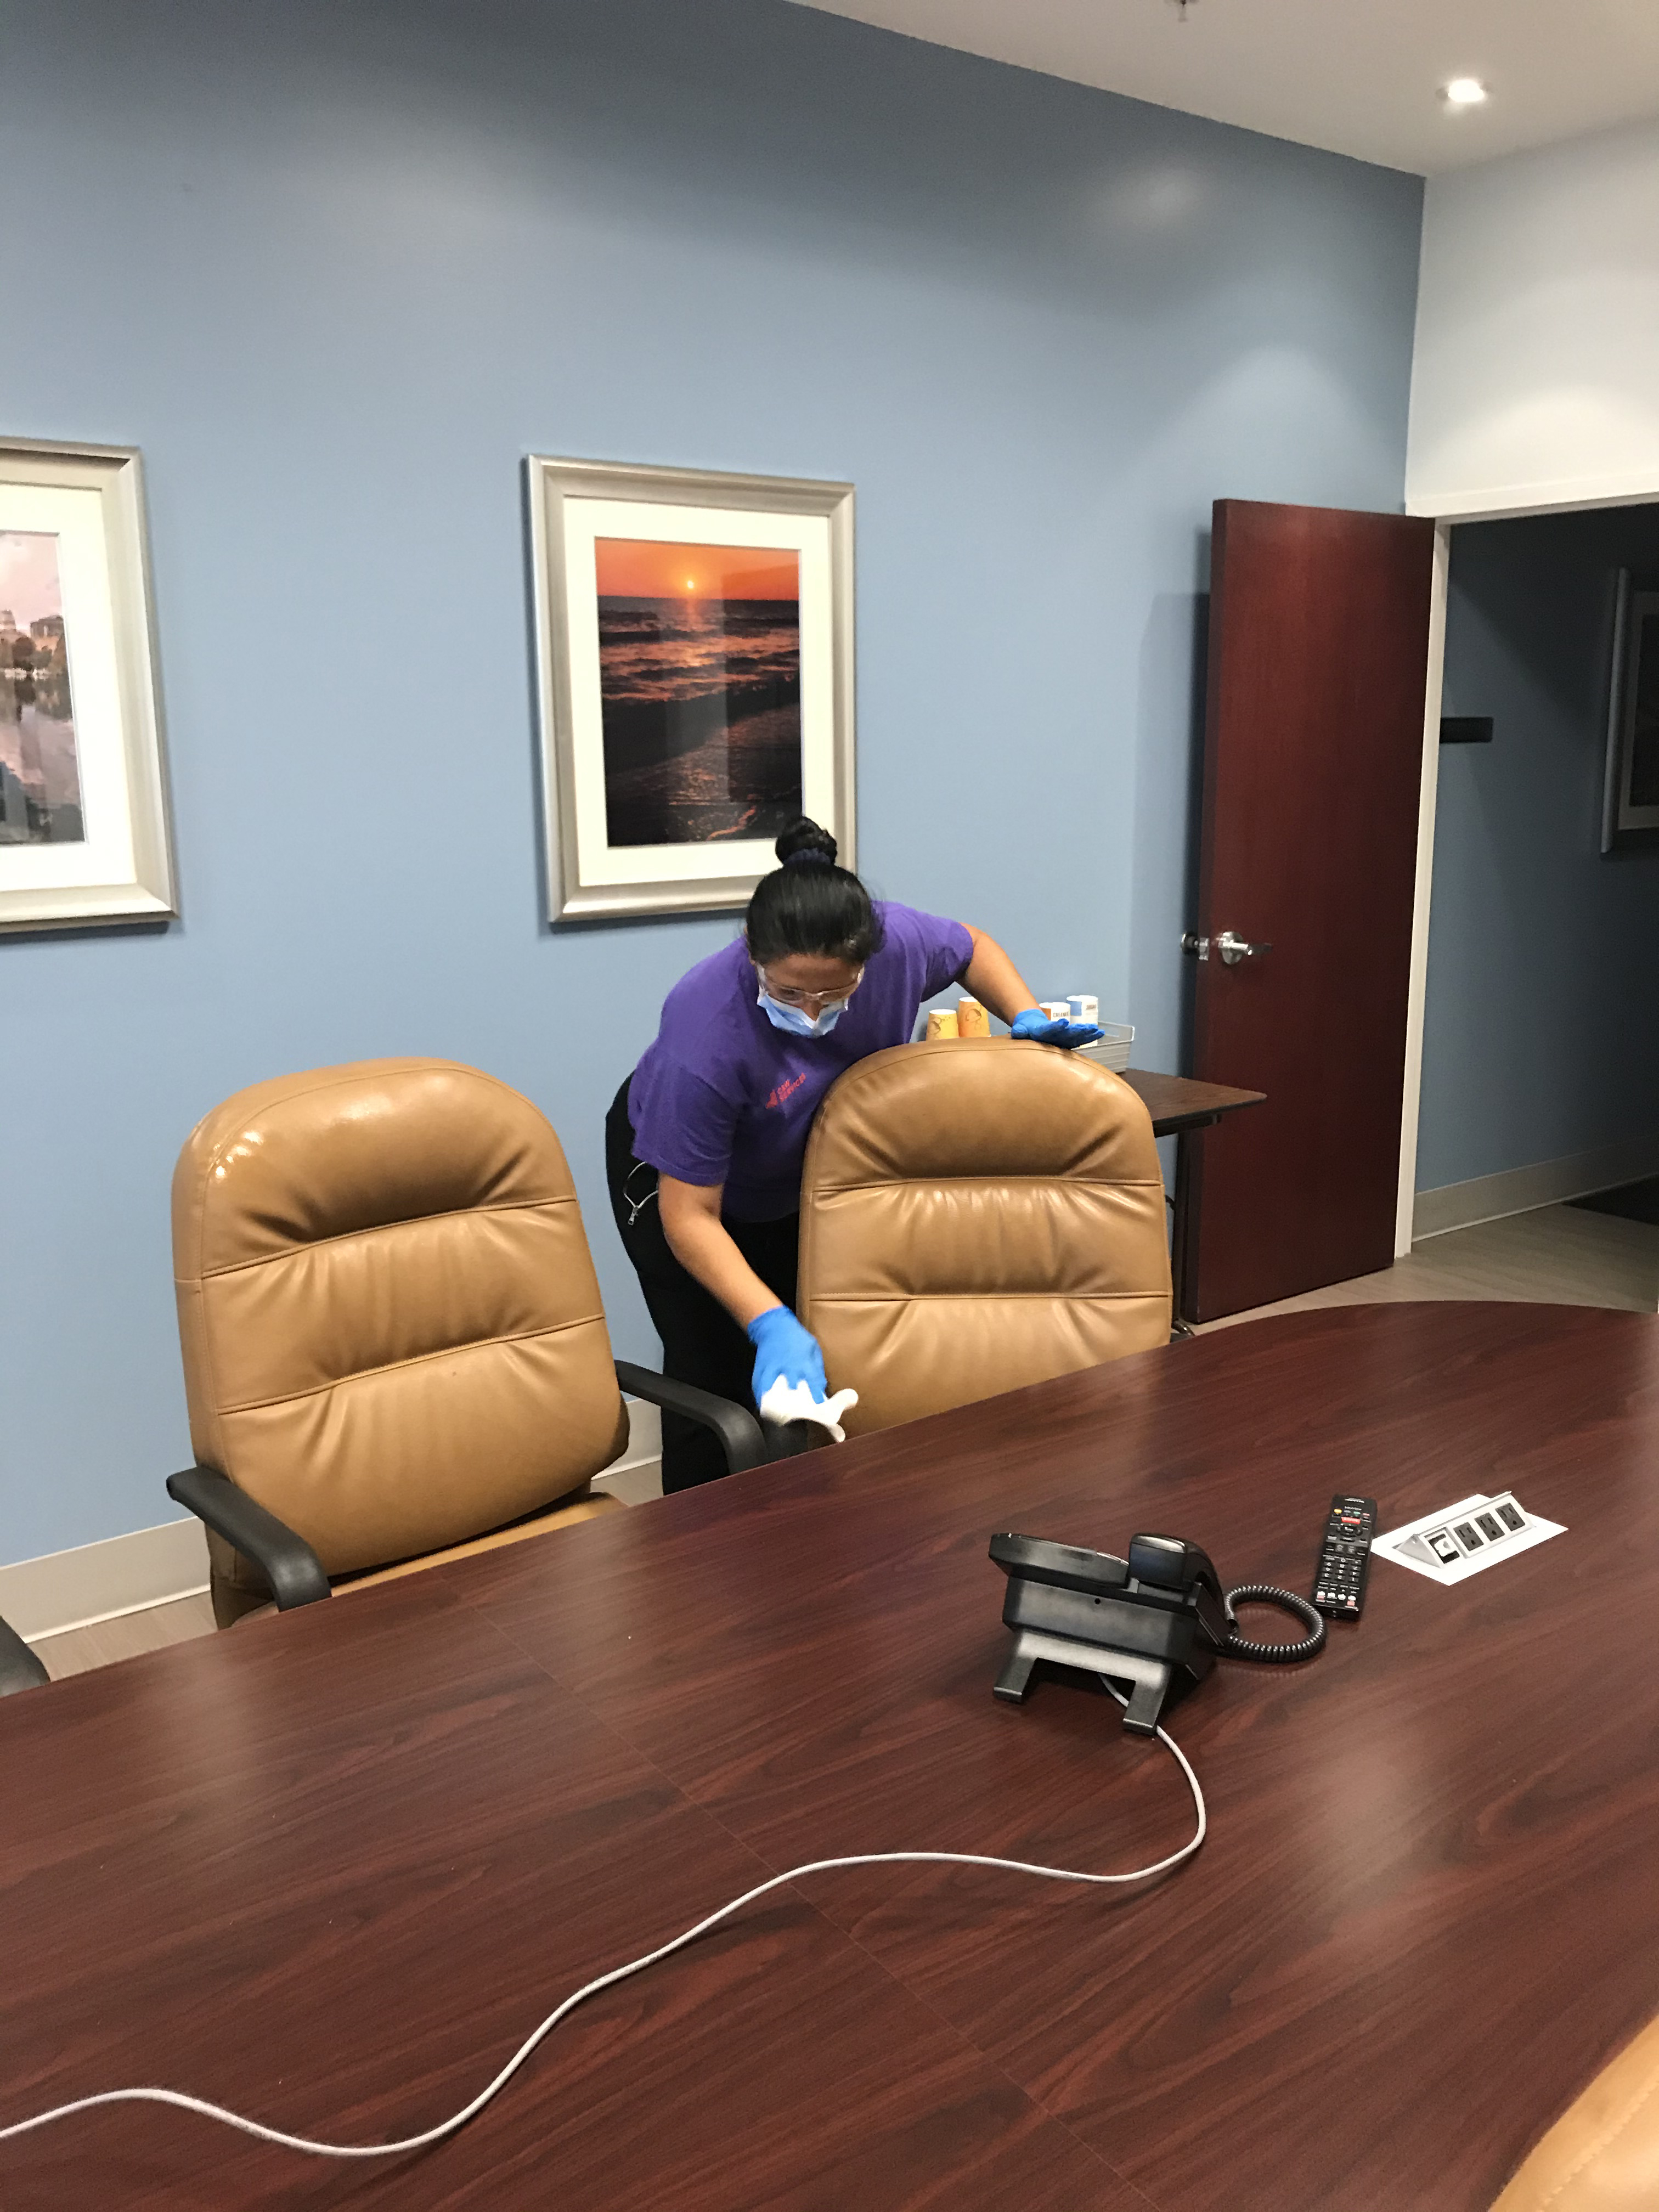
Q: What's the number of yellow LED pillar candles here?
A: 0